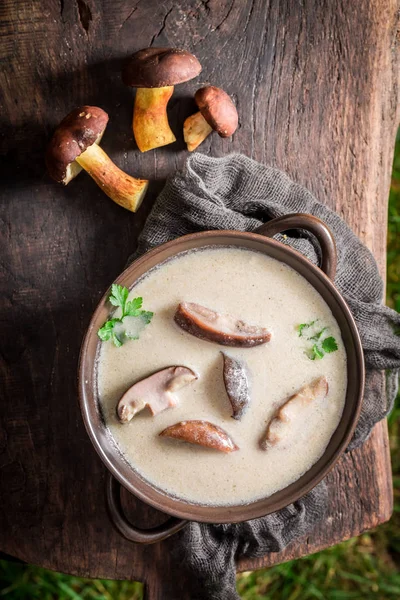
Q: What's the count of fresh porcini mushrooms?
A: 3